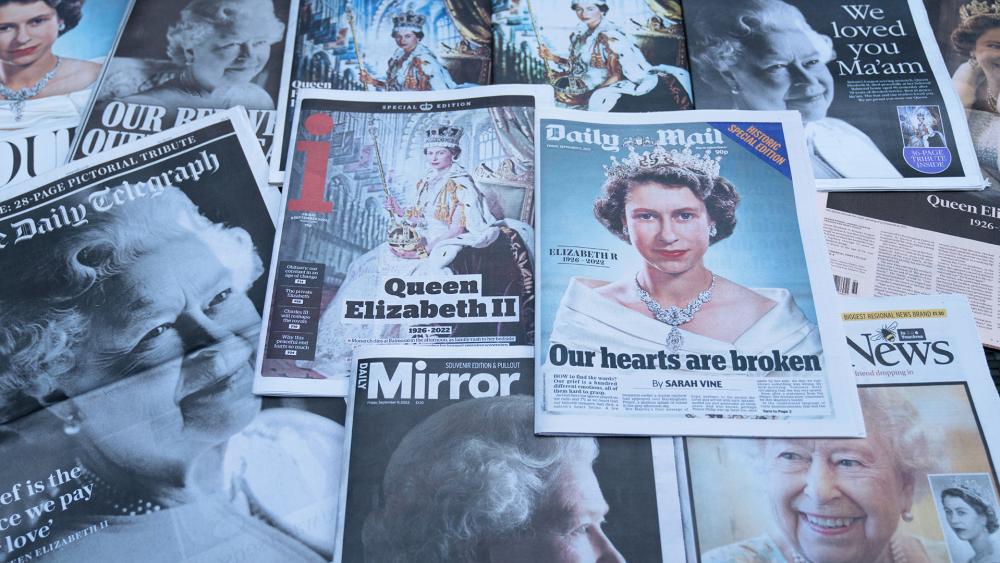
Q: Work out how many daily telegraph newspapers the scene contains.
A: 1